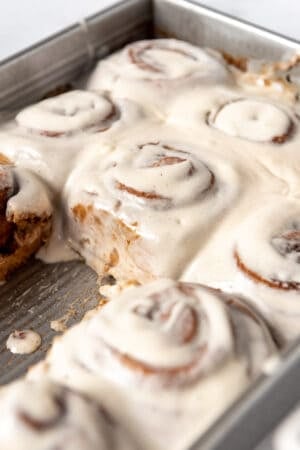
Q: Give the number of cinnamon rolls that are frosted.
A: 8